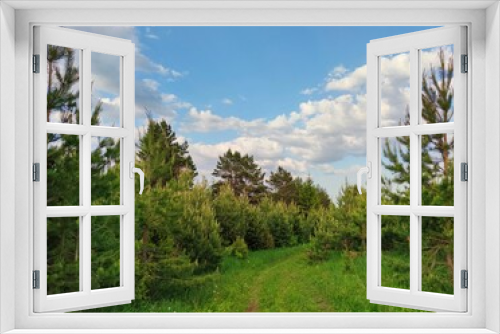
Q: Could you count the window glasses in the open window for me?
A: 12